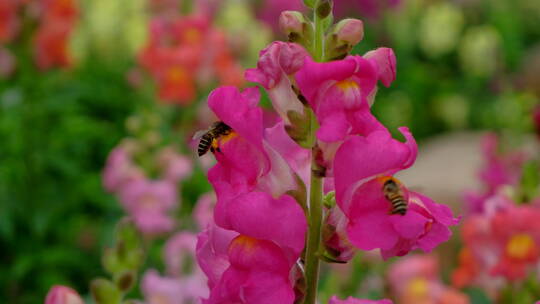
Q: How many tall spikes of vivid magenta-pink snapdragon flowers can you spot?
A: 1